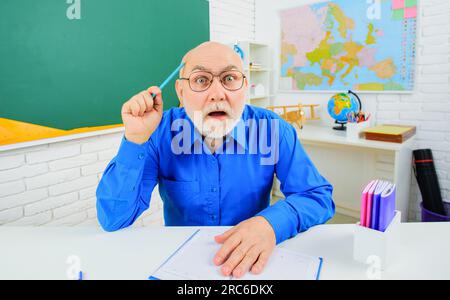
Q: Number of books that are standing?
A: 4